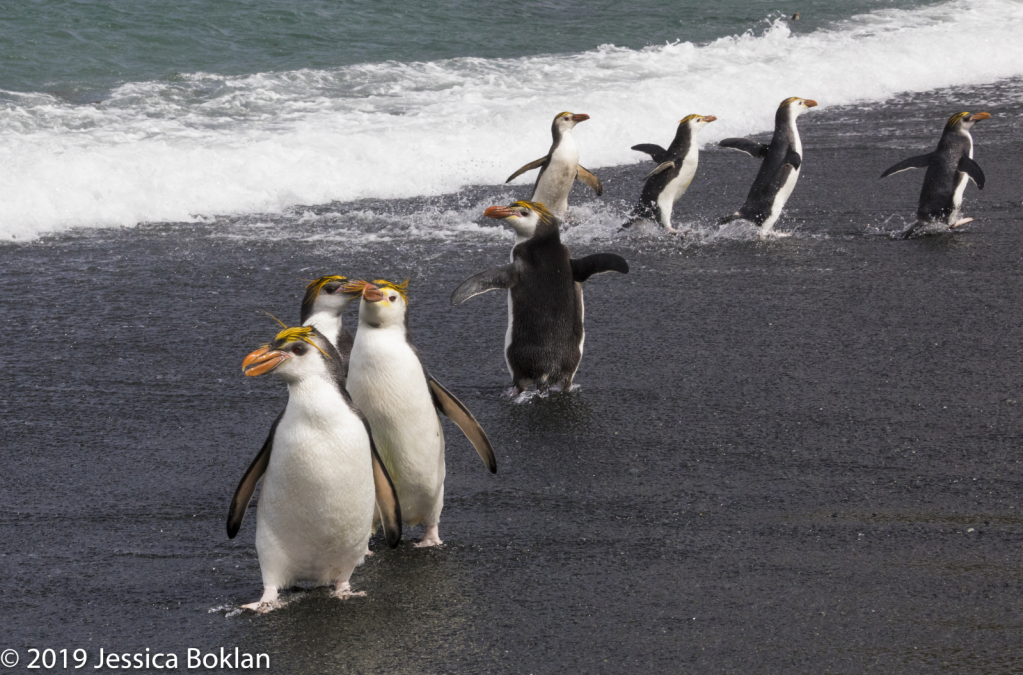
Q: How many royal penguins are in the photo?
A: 8